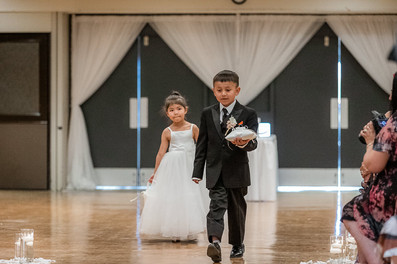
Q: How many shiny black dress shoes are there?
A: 2